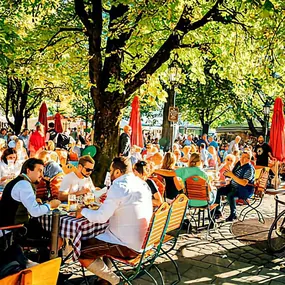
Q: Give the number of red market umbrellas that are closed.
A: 4